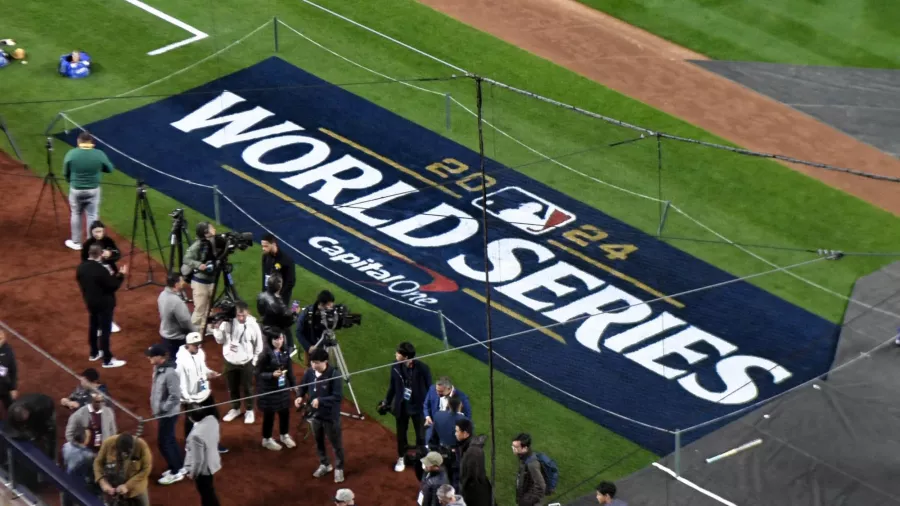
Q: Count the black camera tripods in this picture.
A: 4